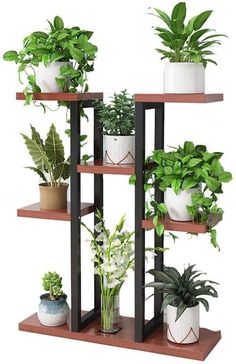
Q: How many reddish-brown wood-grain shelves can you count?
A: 6